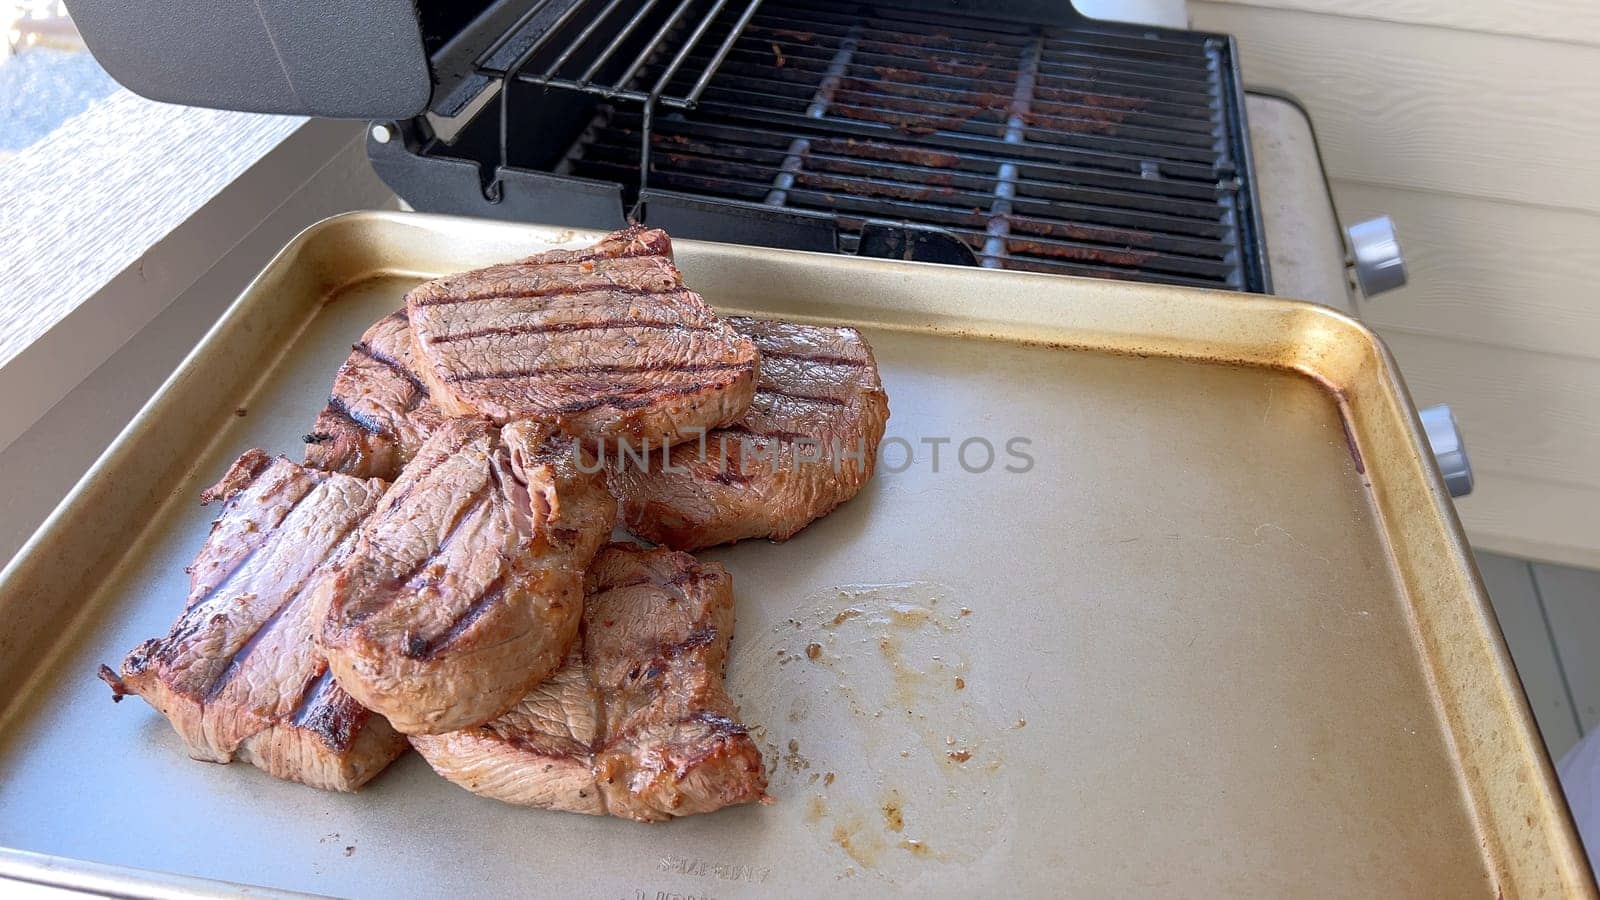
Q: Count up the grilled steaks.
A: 6